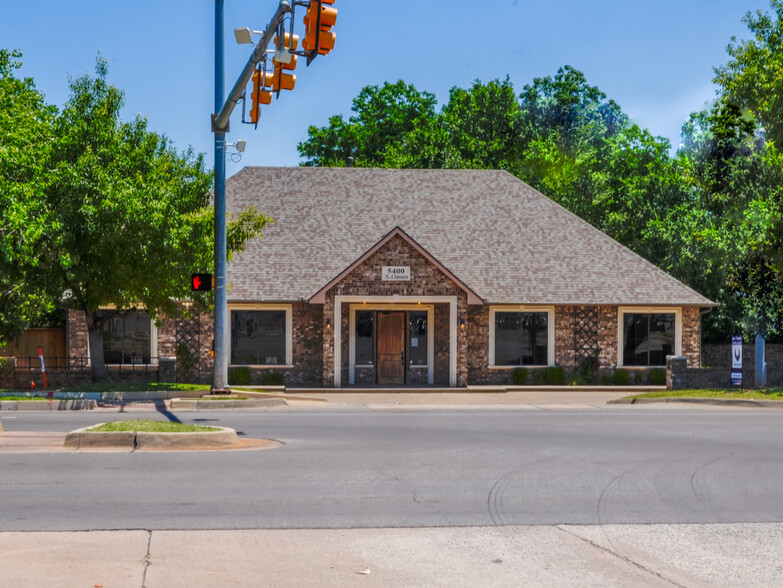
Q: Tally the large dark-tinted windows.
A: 4